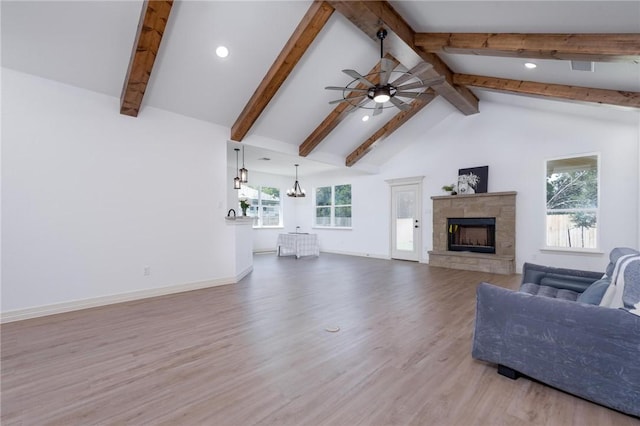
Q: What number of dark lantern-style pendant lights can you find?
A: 2